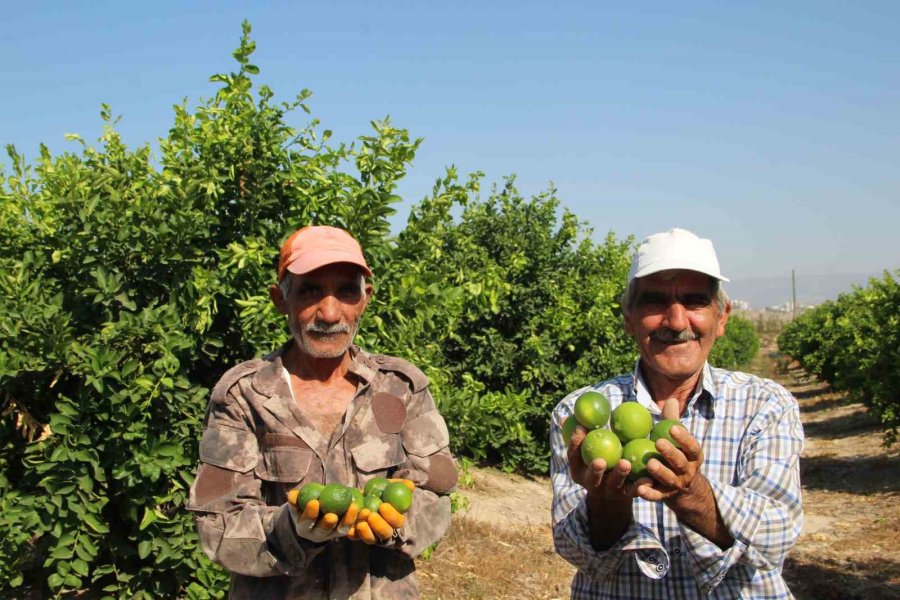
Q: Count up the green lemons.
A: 12